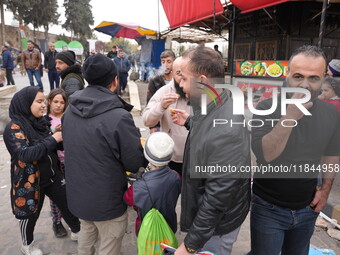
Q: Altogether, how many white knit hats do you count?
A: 1